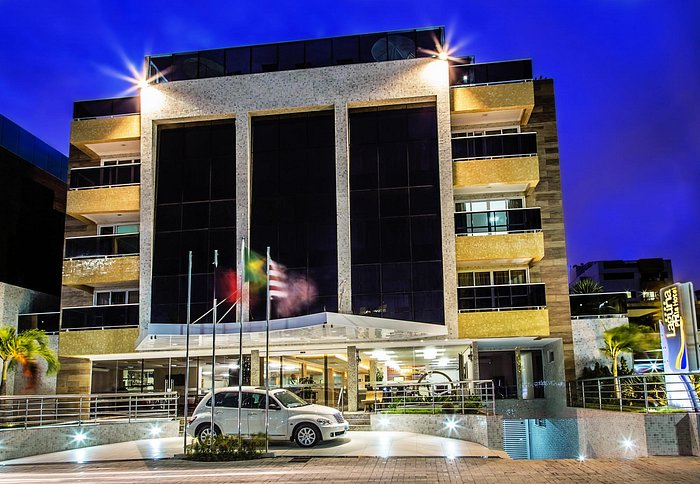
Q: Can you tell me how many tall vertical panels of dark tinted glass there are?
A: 3